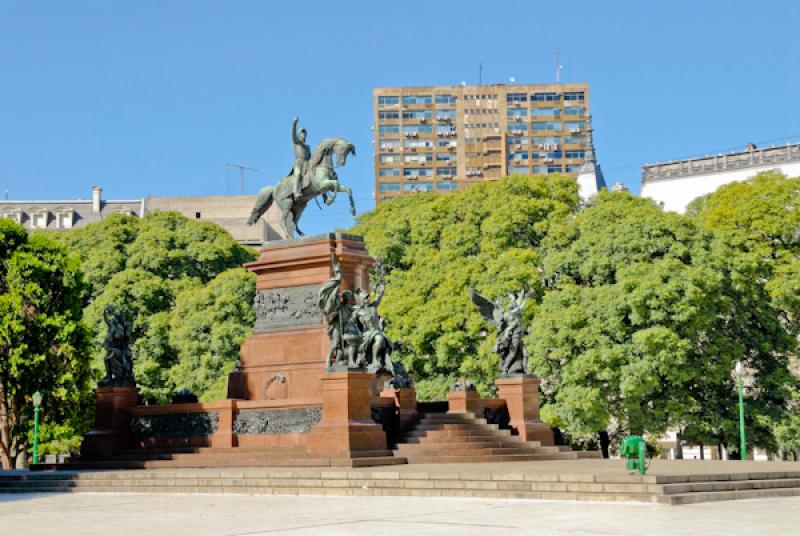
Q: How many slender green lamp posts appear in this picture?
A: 2